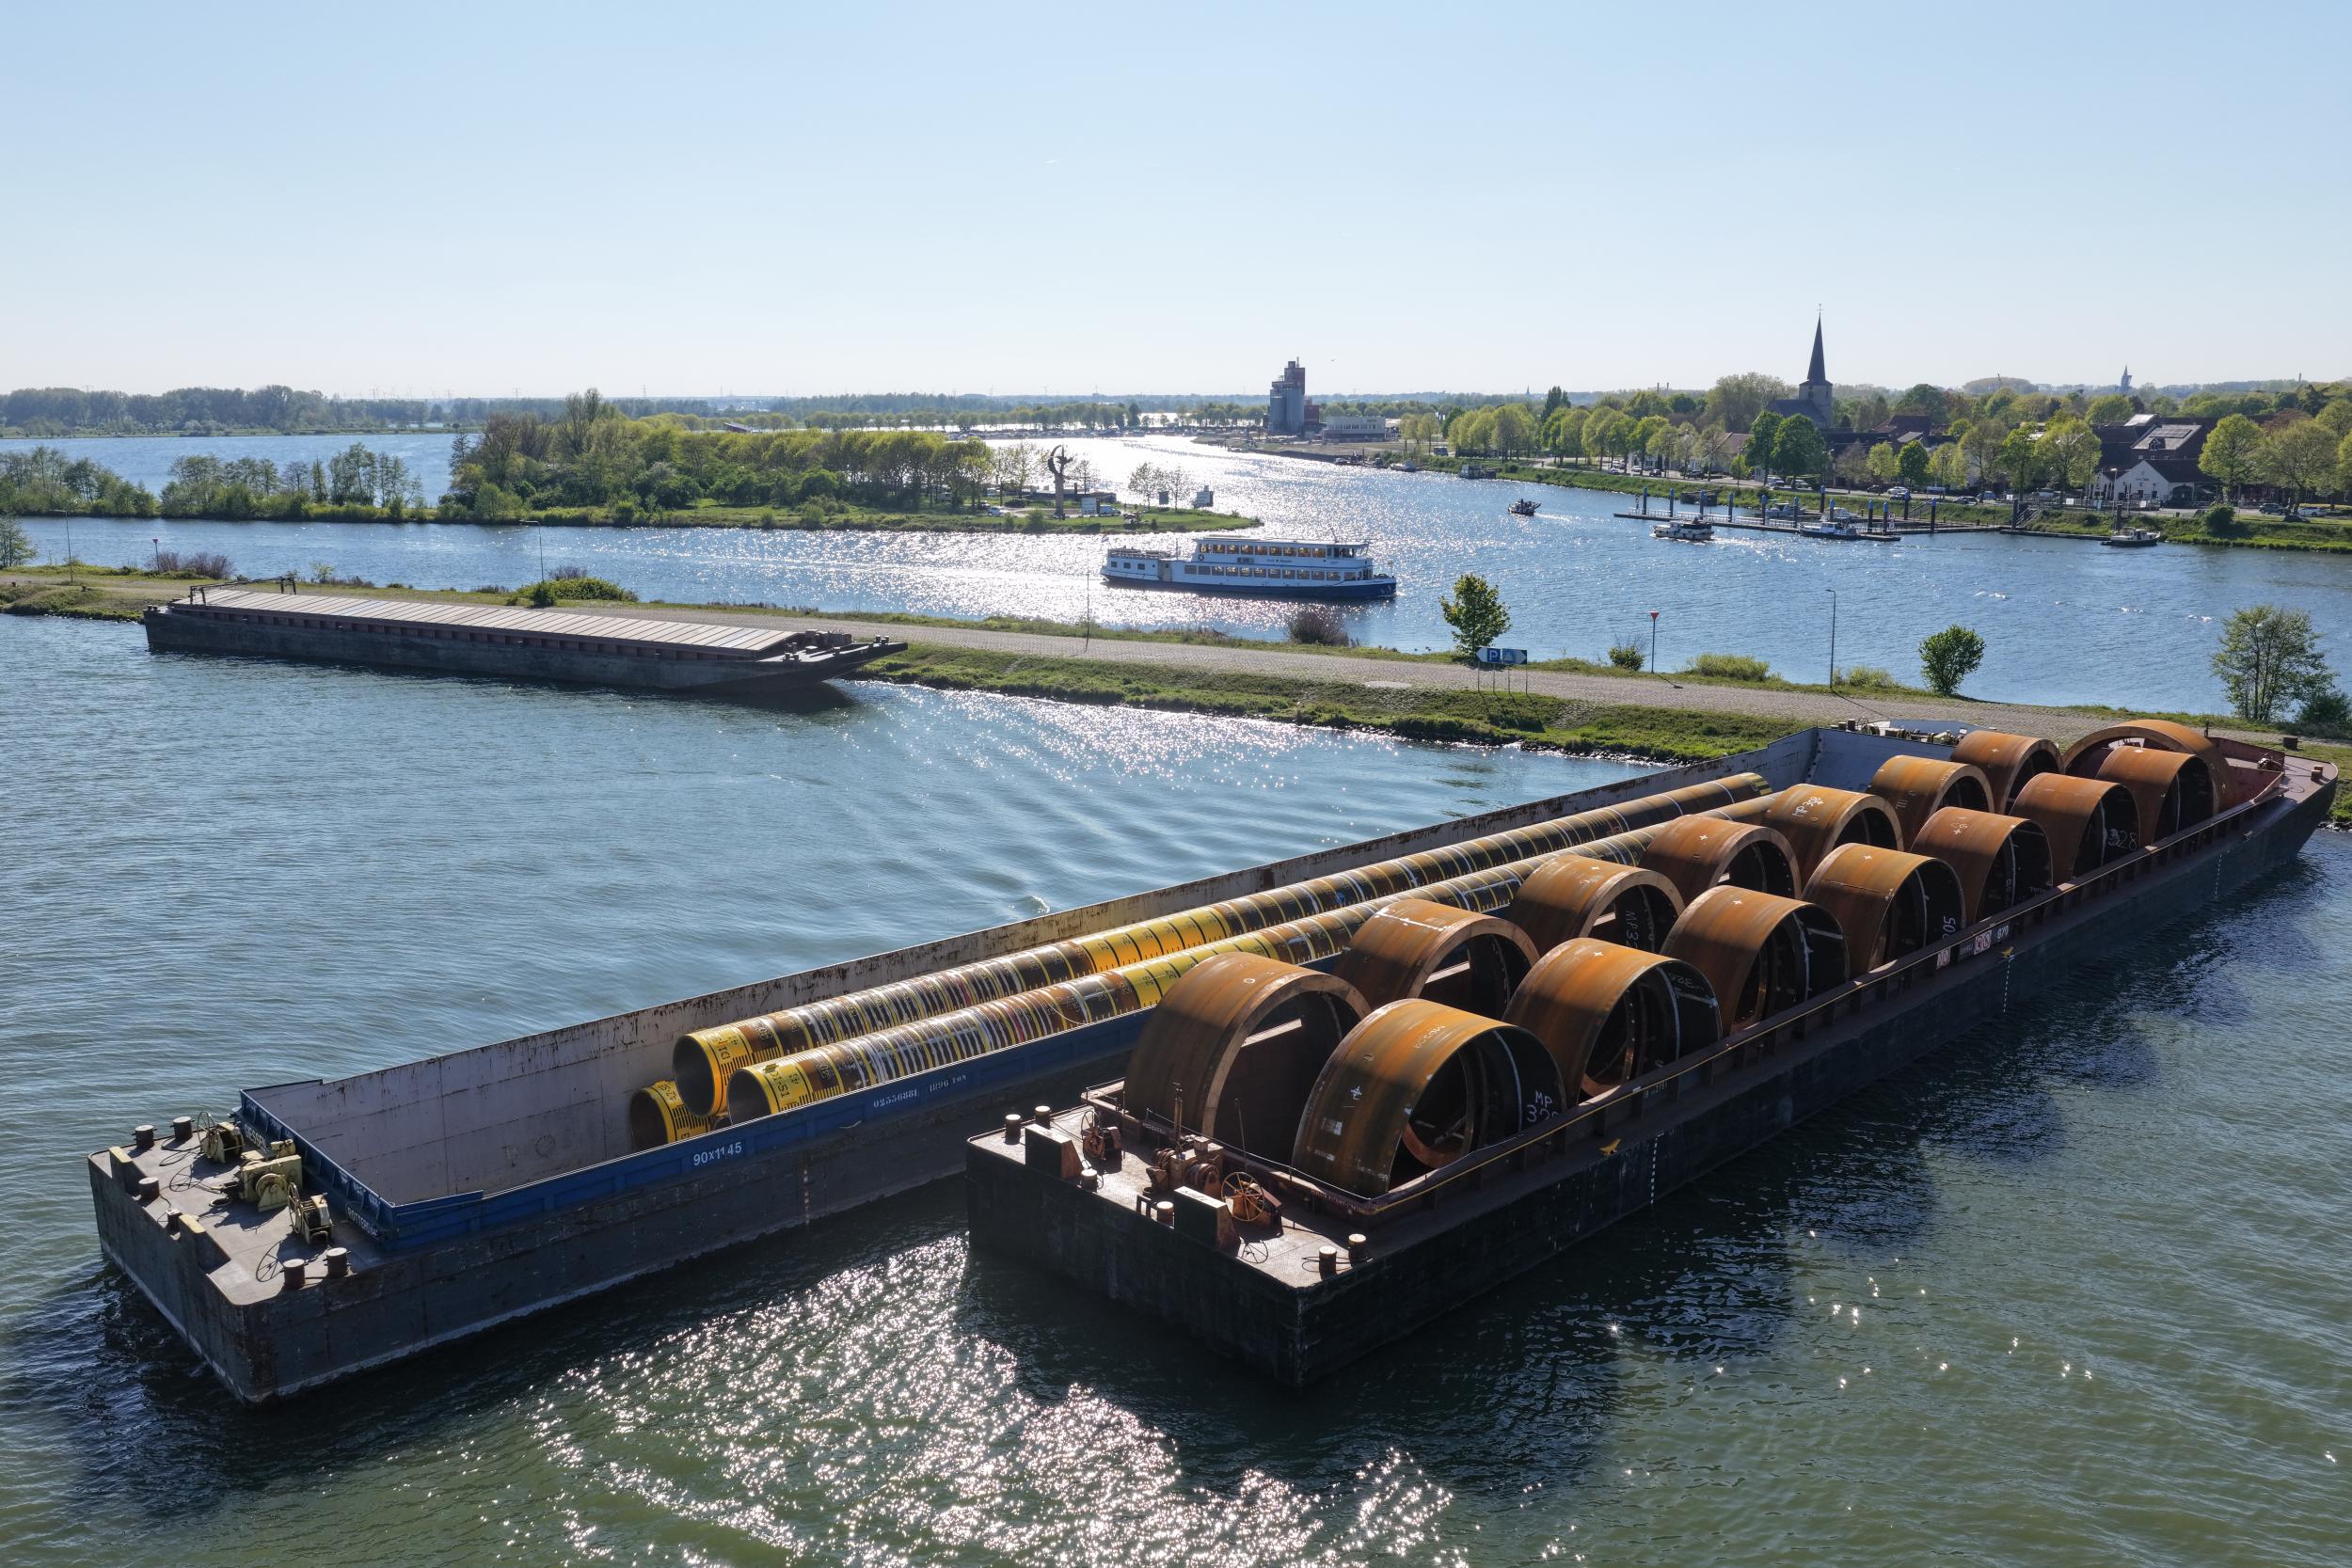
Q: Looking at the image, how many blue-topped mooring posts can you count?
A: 12